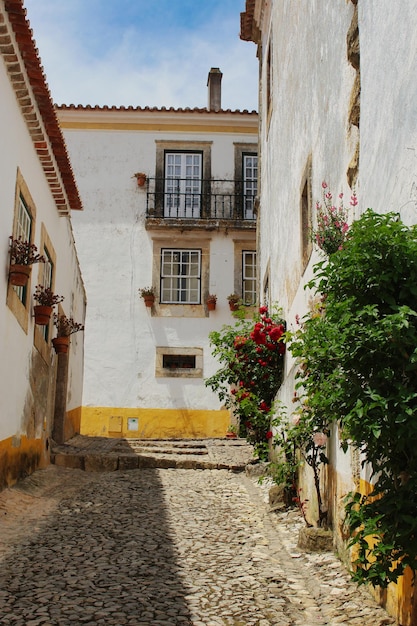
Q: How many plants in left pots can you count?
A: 3